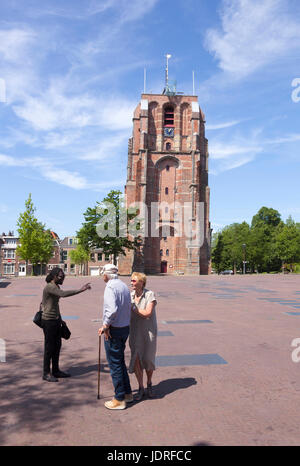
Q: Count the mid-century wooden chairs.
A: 0